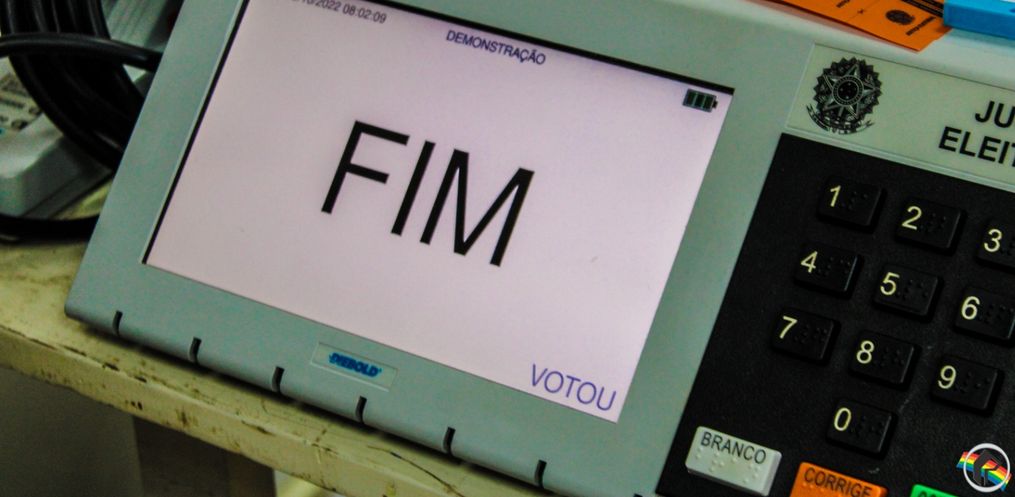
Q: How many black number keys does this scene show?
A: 10